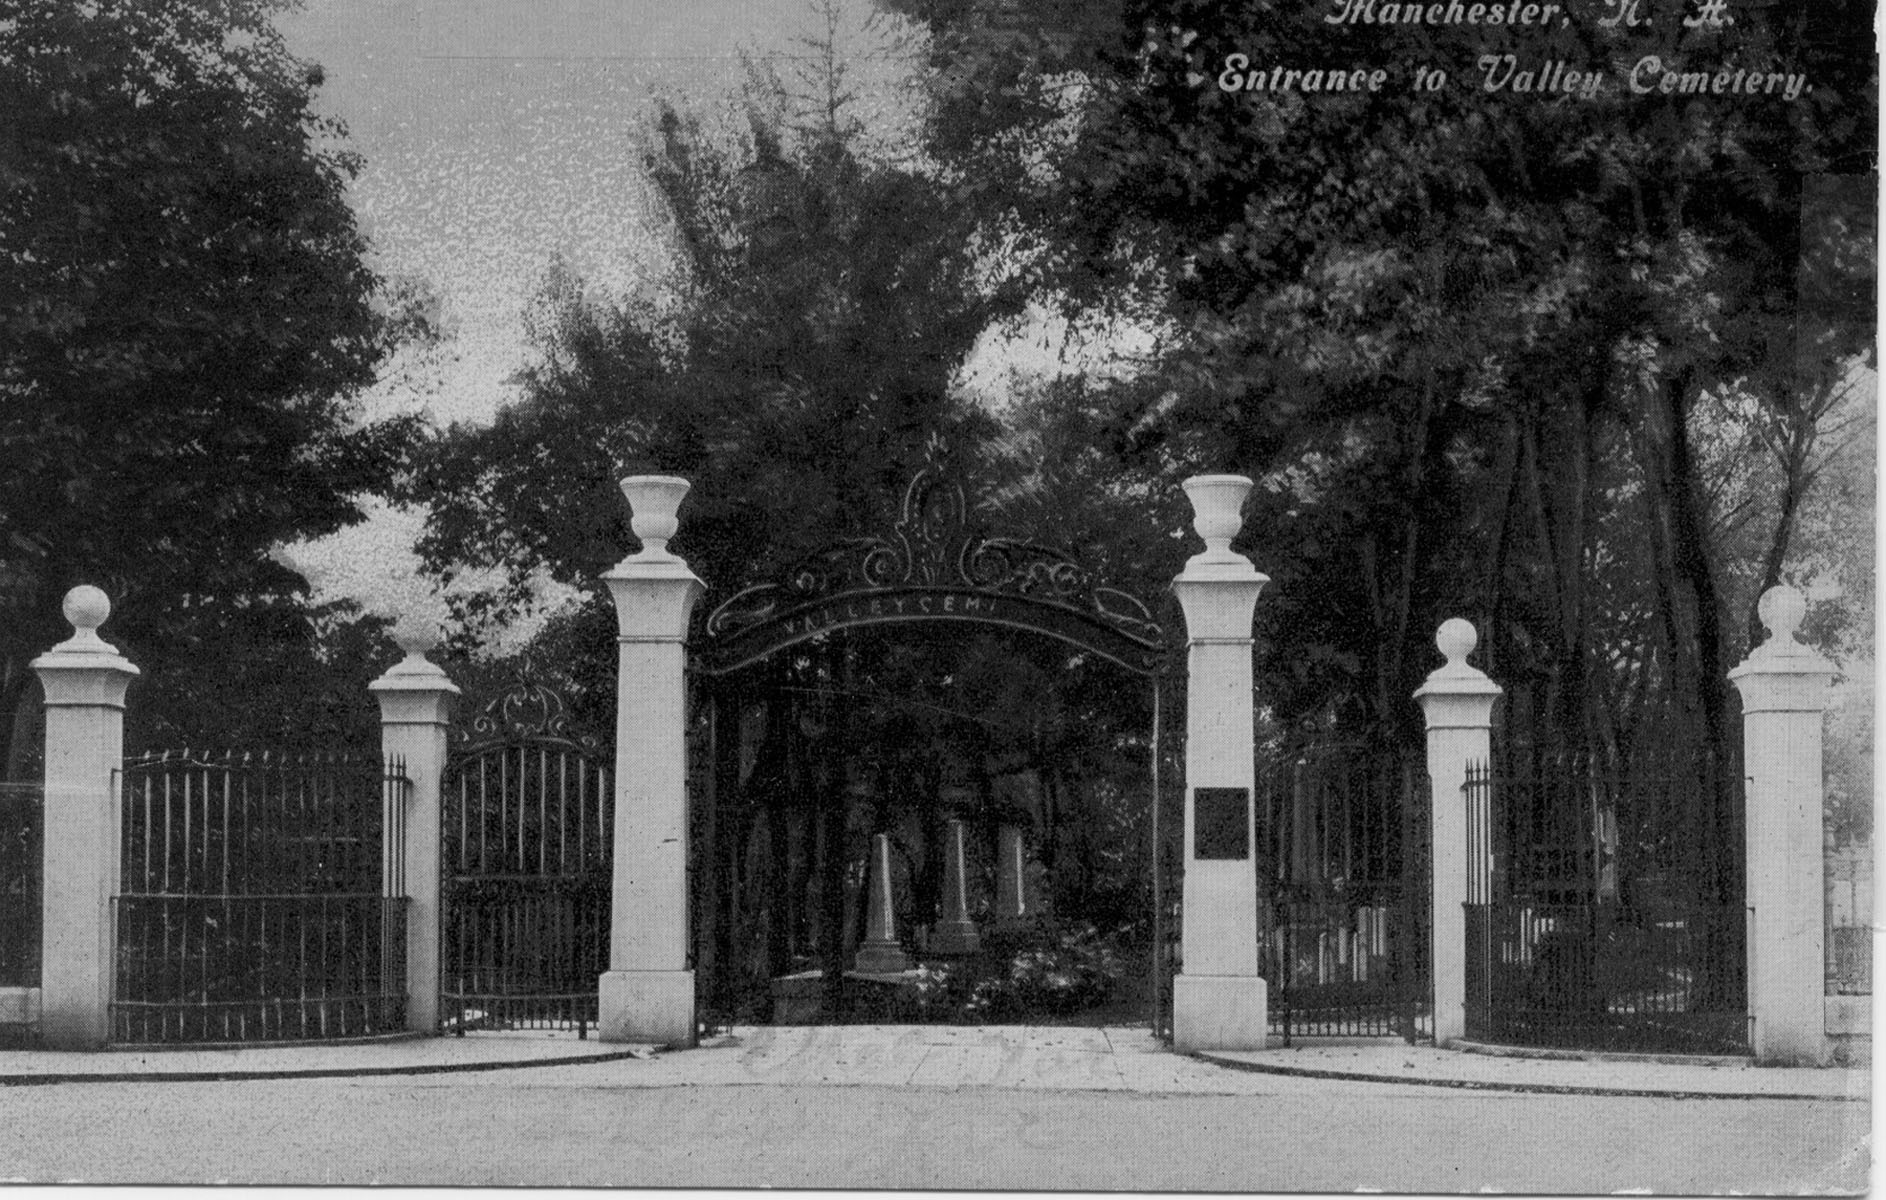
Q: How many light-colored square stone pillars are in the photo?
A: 6